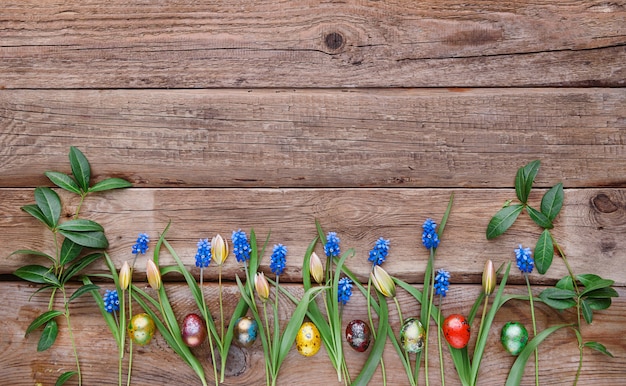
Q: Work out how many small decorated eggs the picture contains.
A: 8